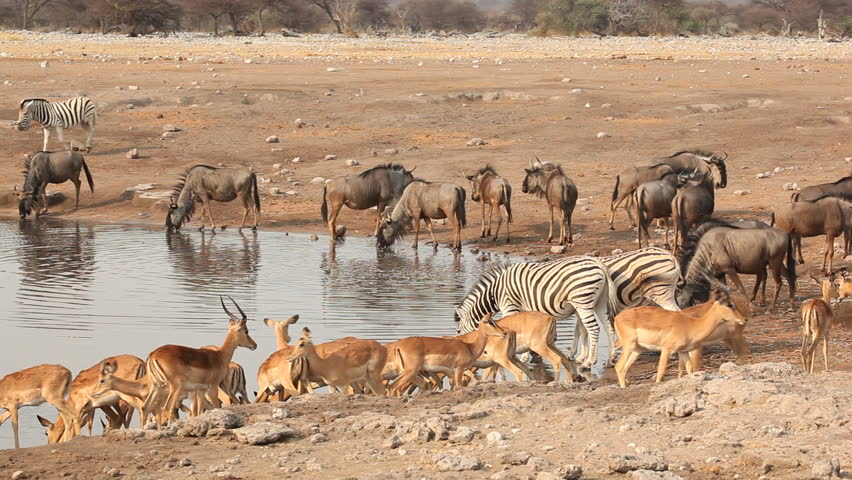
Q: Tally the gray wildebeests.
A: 14